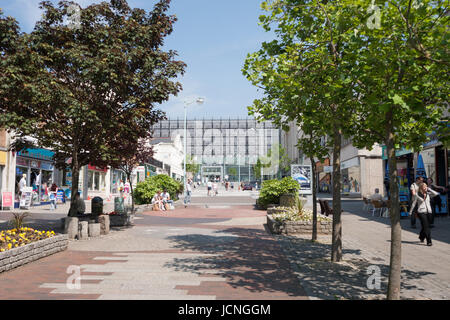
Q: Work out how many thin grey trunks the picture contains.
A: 3